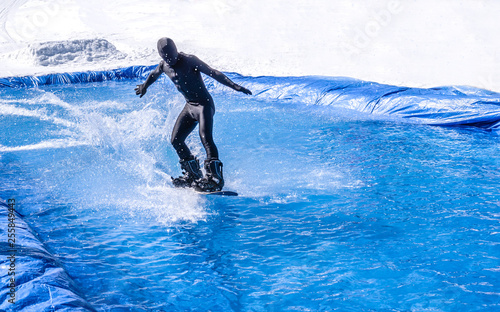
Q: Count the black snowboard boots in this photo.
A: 2